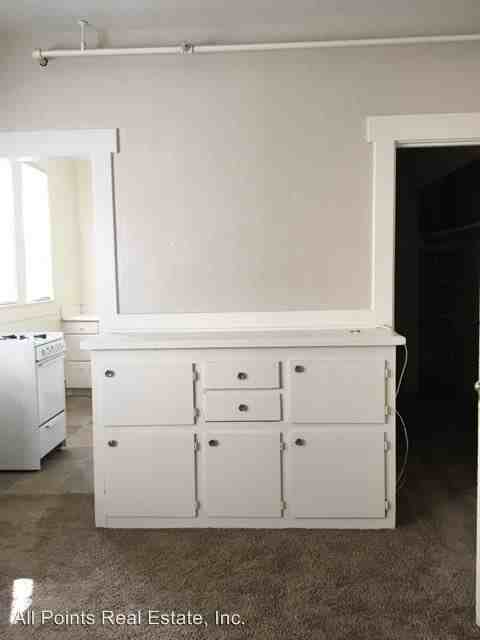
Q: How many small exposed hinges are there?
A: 10